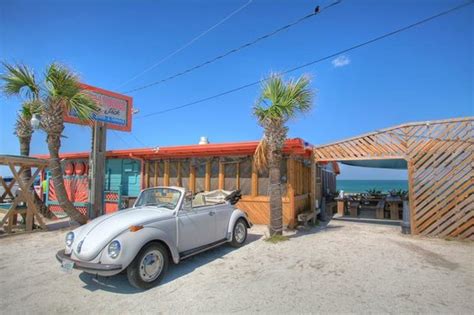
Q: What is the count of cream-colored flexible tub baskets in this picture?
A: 0